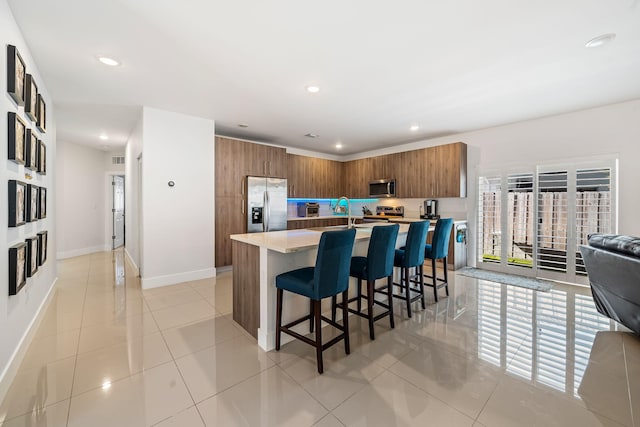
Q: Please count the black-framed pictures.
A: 12